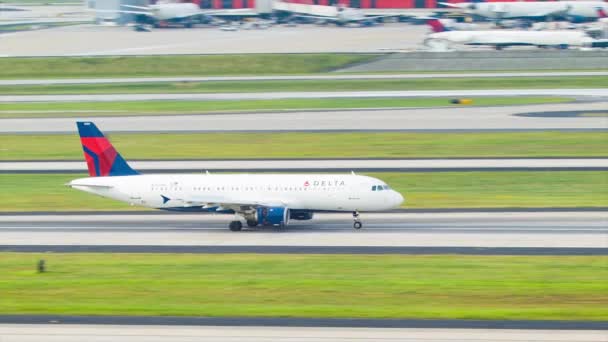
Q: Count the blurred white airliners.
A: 4